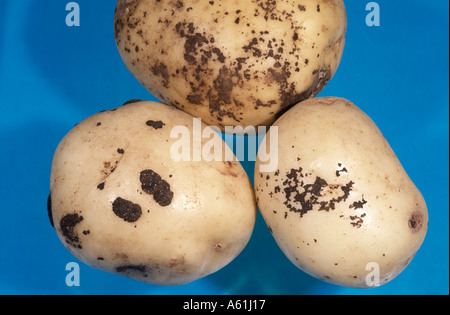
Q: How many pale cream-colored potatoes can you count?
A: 3